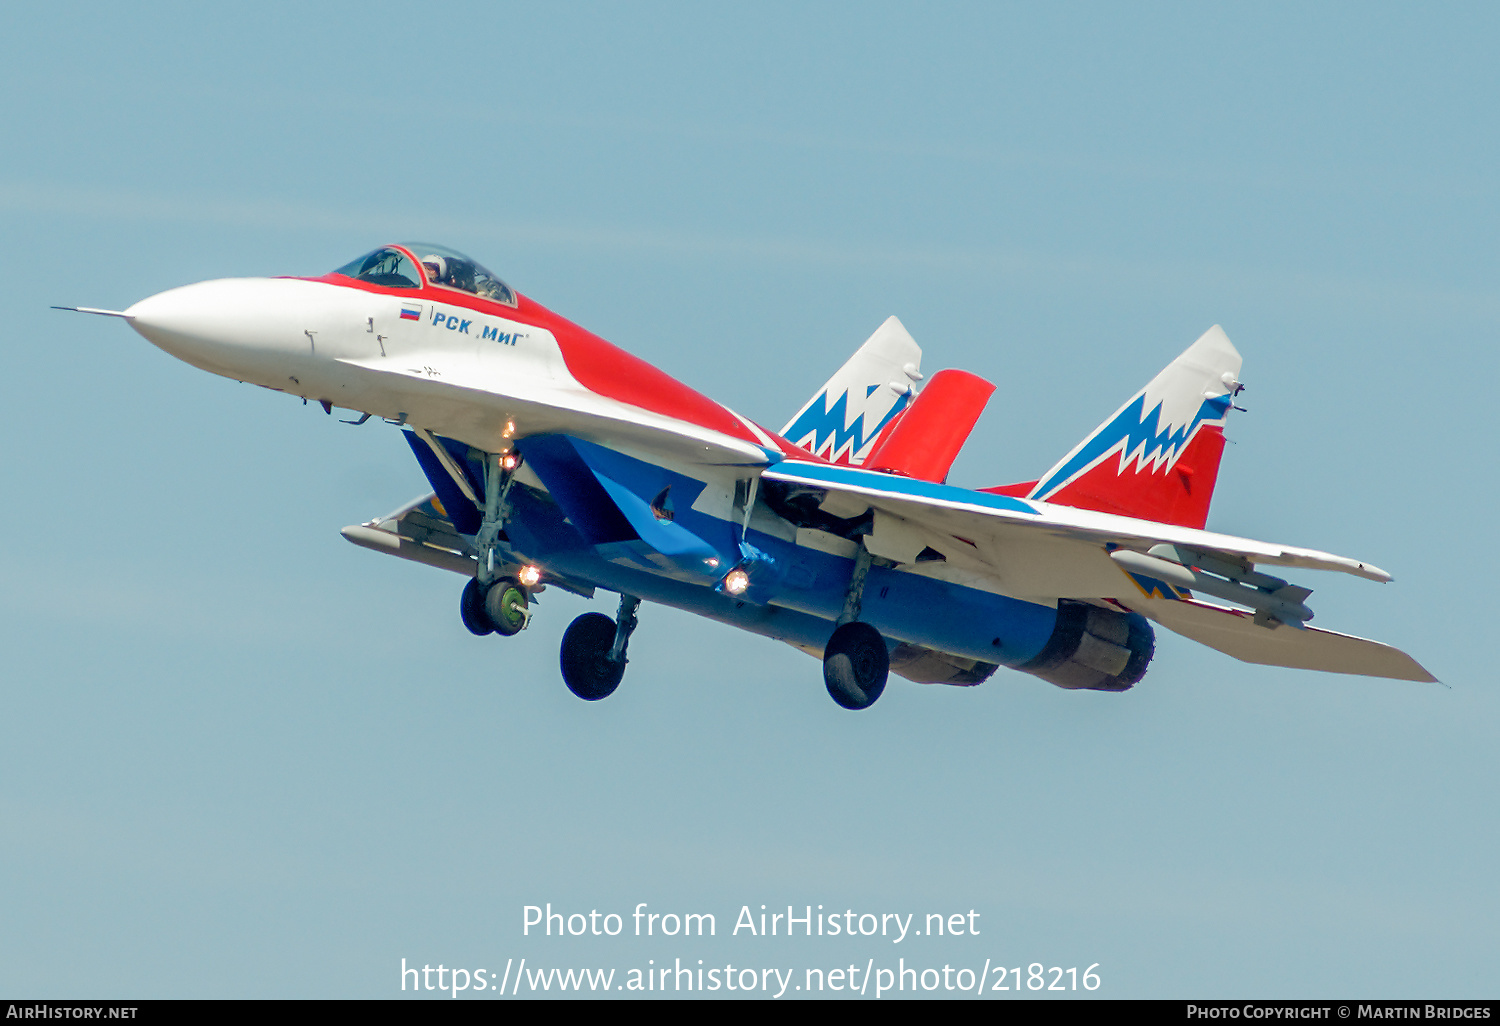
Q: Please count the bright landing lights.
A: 3